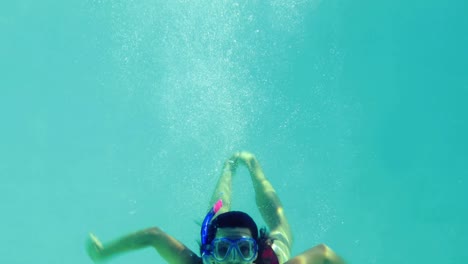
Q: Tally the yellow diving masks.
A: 0